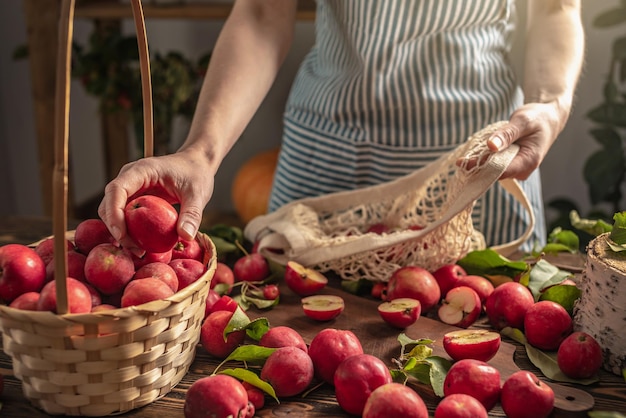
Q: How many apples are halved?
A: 5